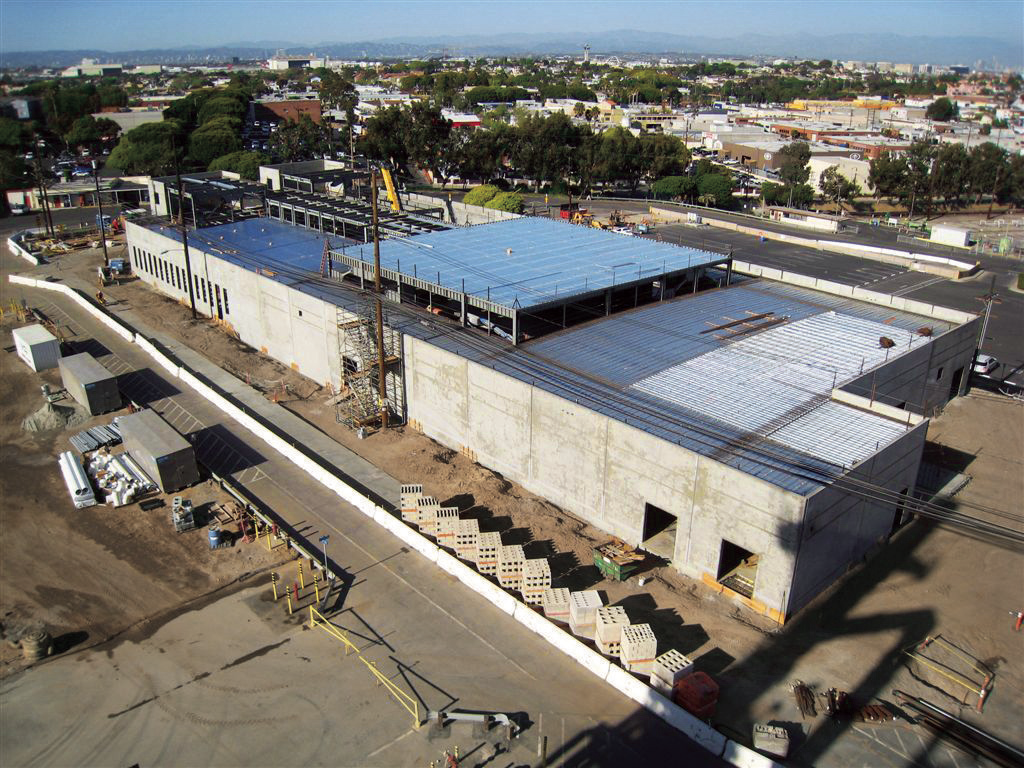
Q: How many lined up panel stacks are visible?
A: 12